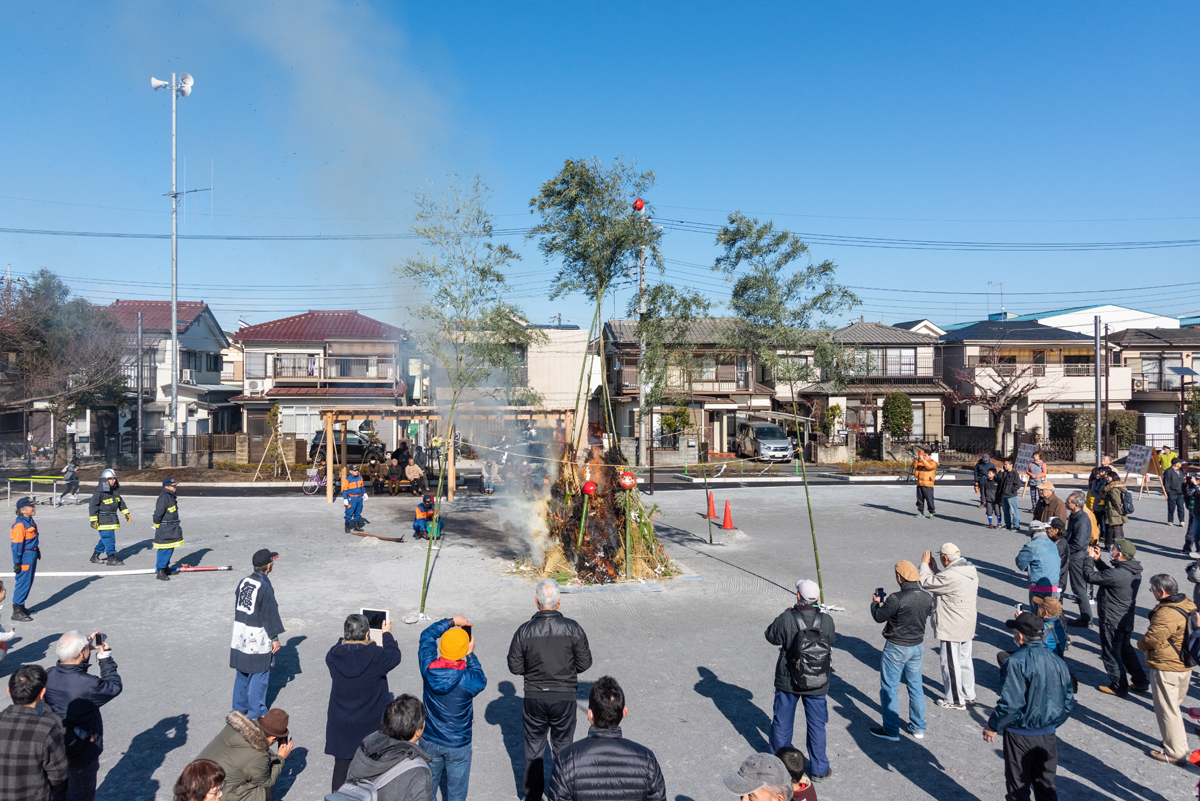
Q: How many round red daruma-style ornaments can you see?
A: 3